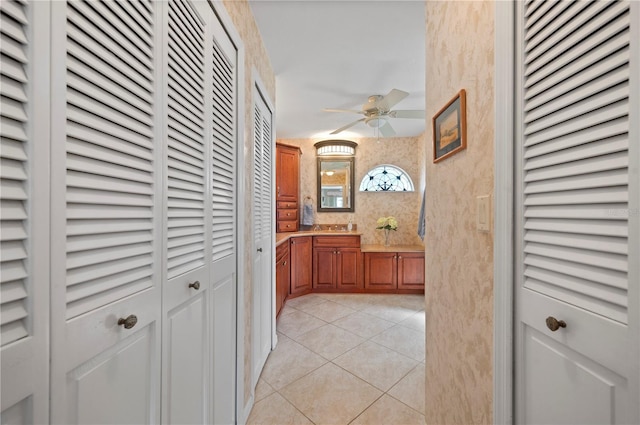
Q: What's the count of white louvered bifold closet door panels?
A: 7